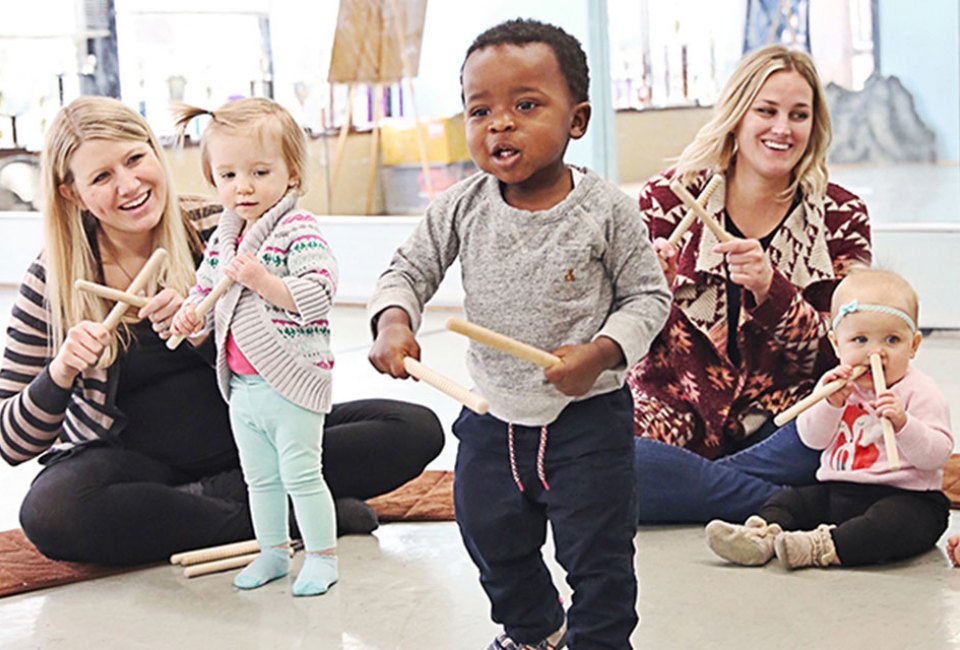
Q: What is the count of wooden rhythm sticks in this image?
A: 12